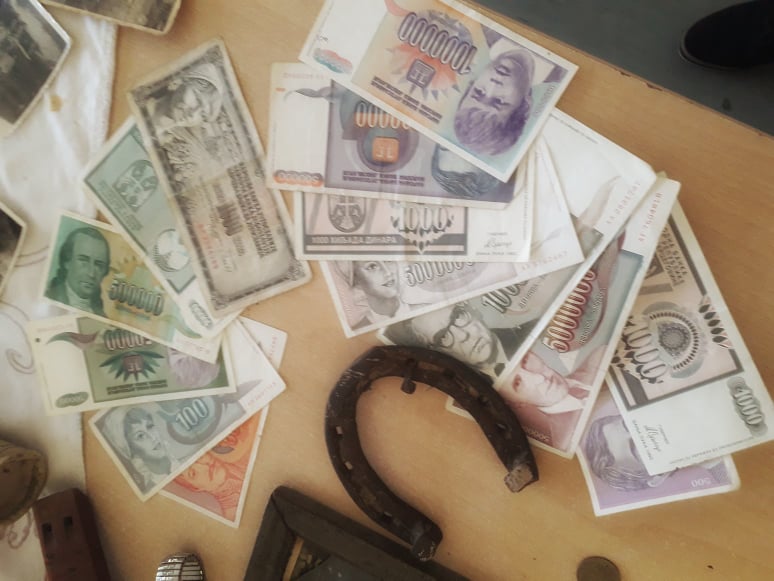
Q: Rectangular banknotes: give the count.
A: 14